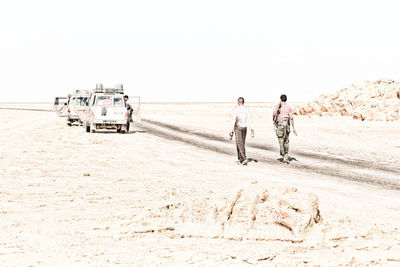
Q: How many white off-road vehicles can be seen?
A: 2